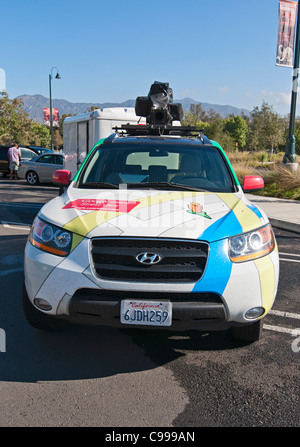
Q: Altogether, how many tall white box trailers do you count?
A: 1